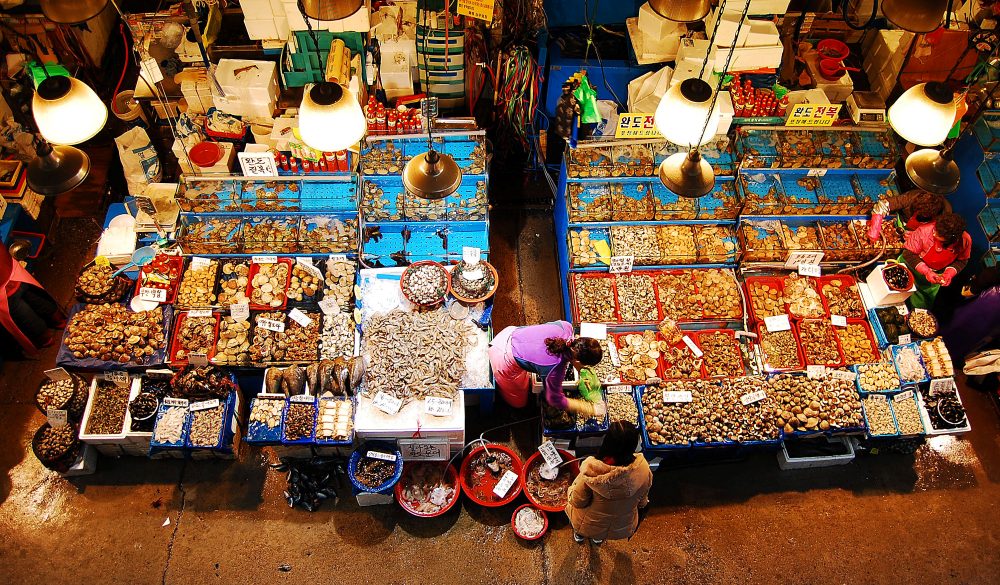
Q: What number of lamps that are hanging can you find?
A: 12